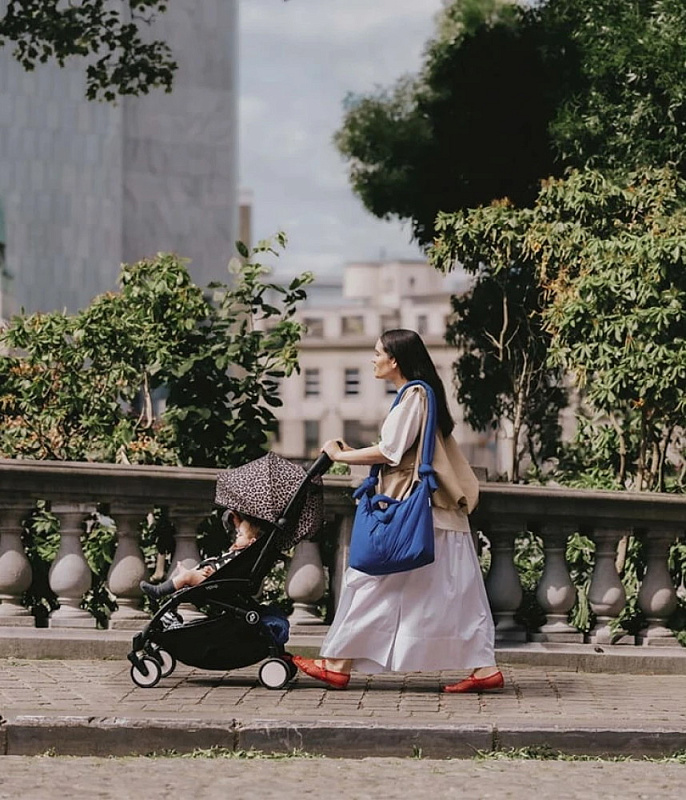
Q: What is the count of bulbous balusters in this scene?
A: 9